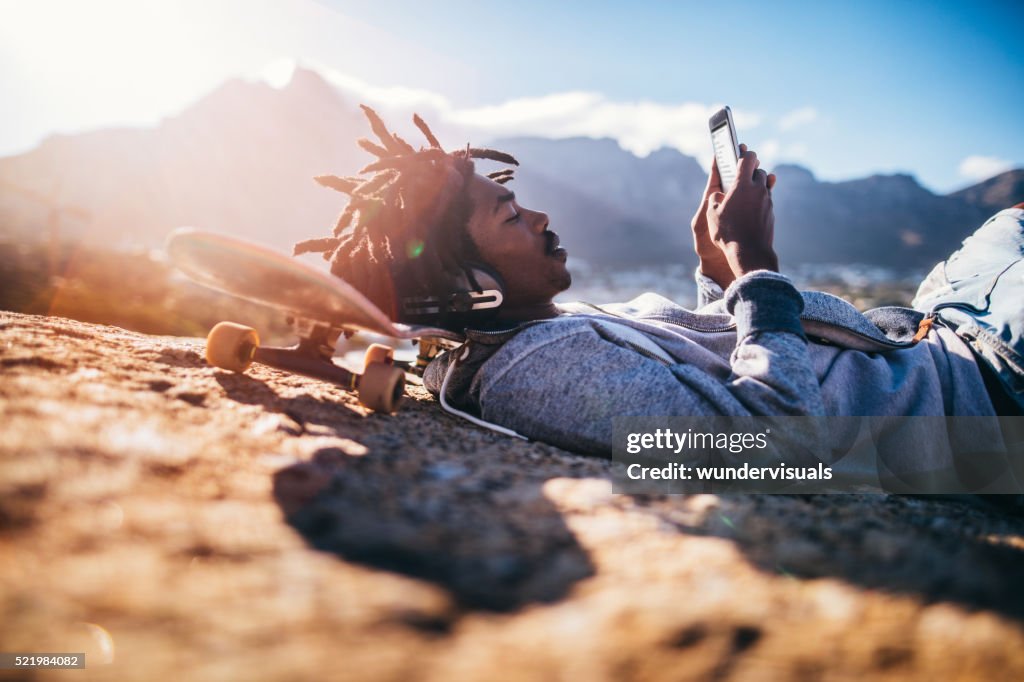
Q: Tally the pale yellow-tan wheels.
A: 3